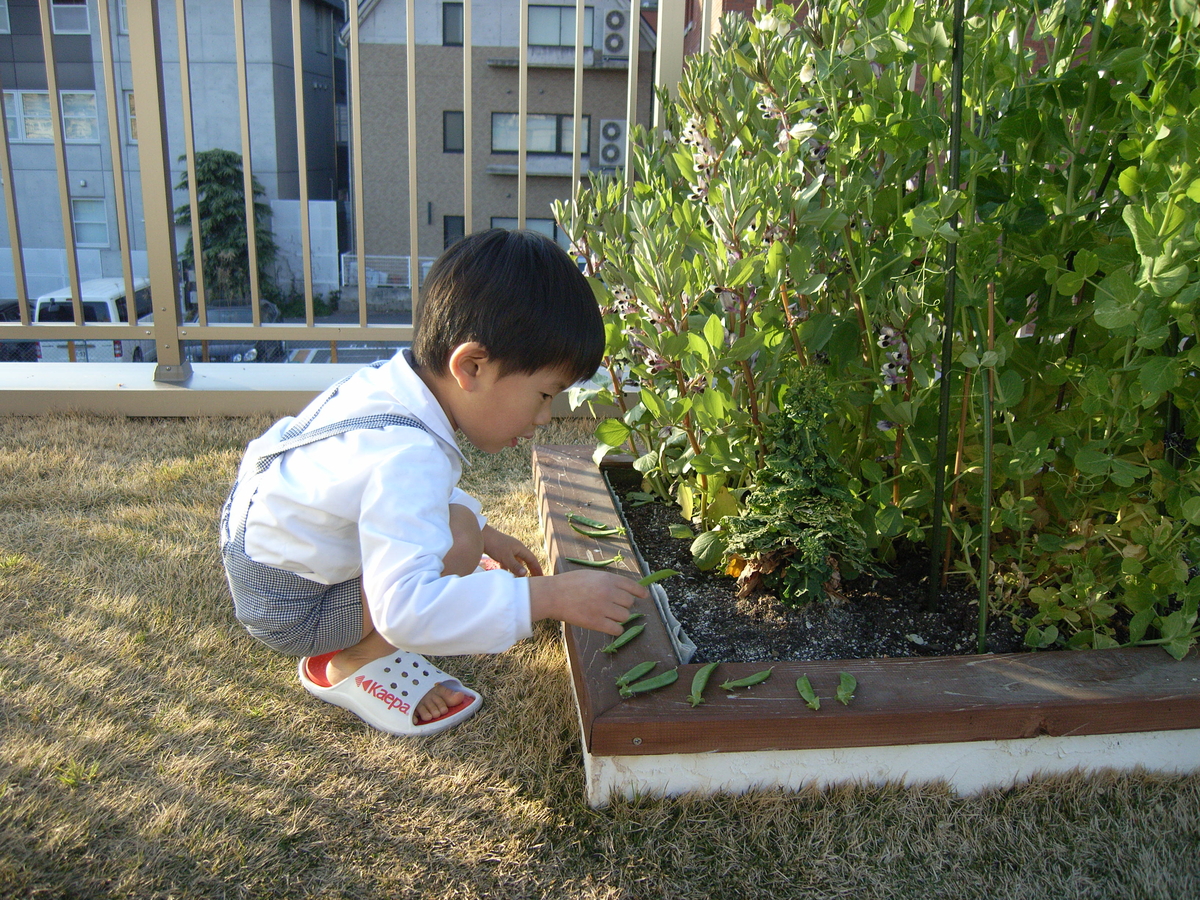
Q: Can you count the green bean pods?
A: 12